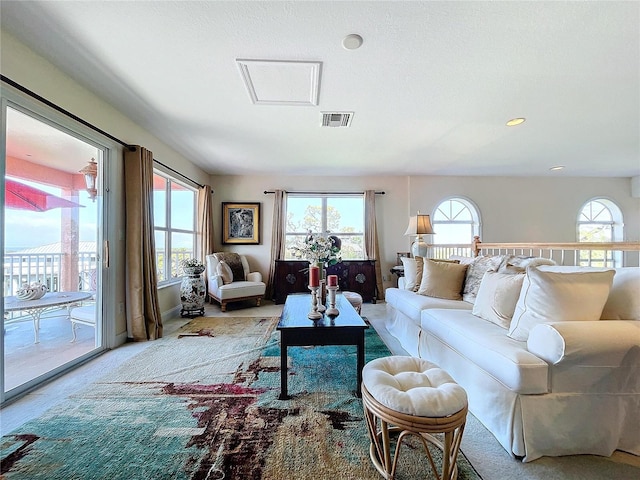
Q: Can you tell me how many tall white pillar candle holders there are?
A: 3